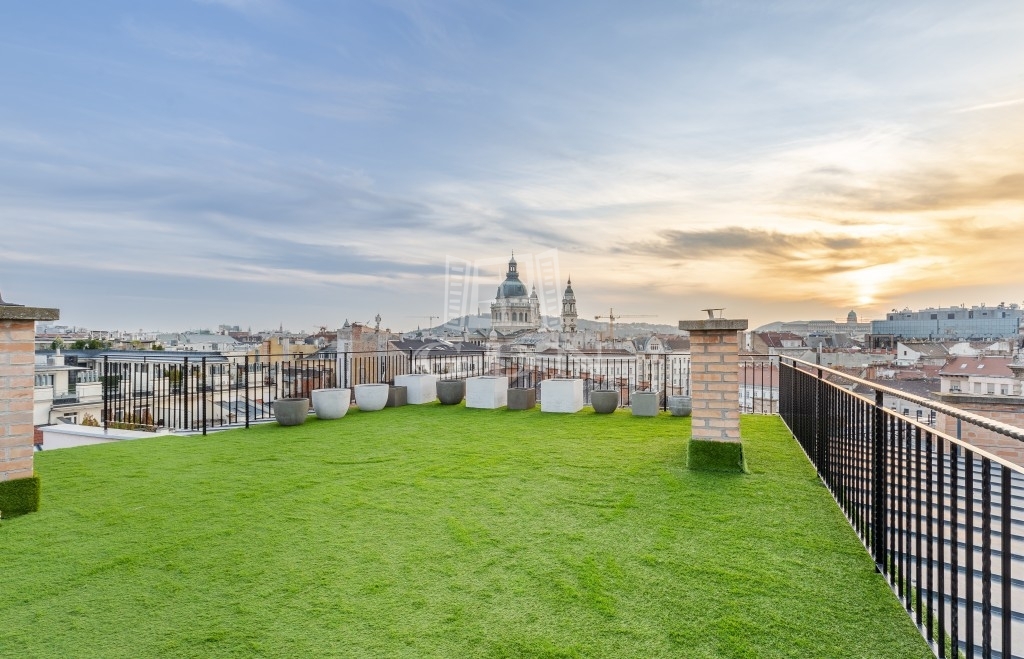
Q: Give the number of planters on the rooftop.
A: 12